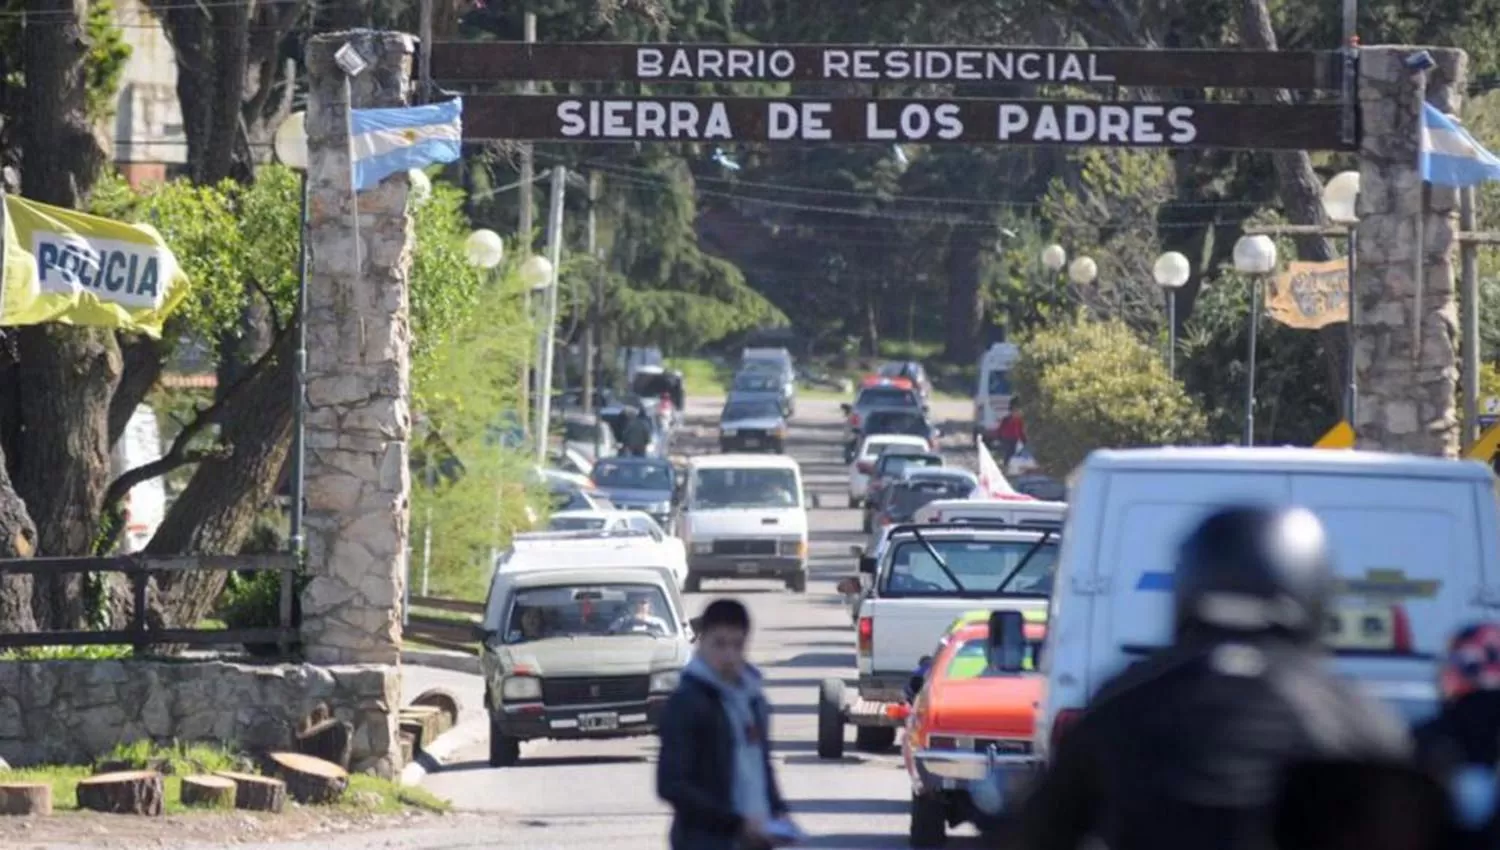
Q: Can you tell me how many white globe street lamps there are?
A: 9